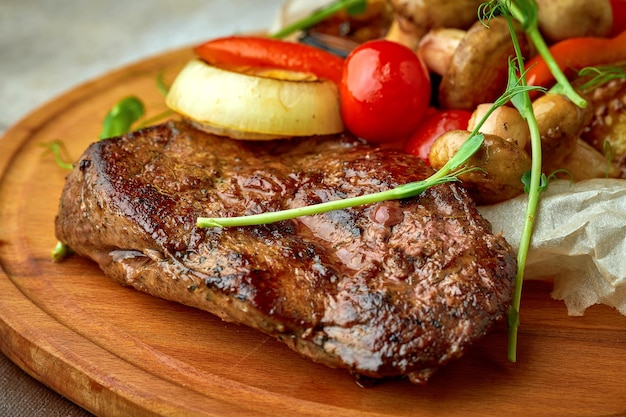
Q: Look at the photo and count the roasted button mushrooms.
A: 5